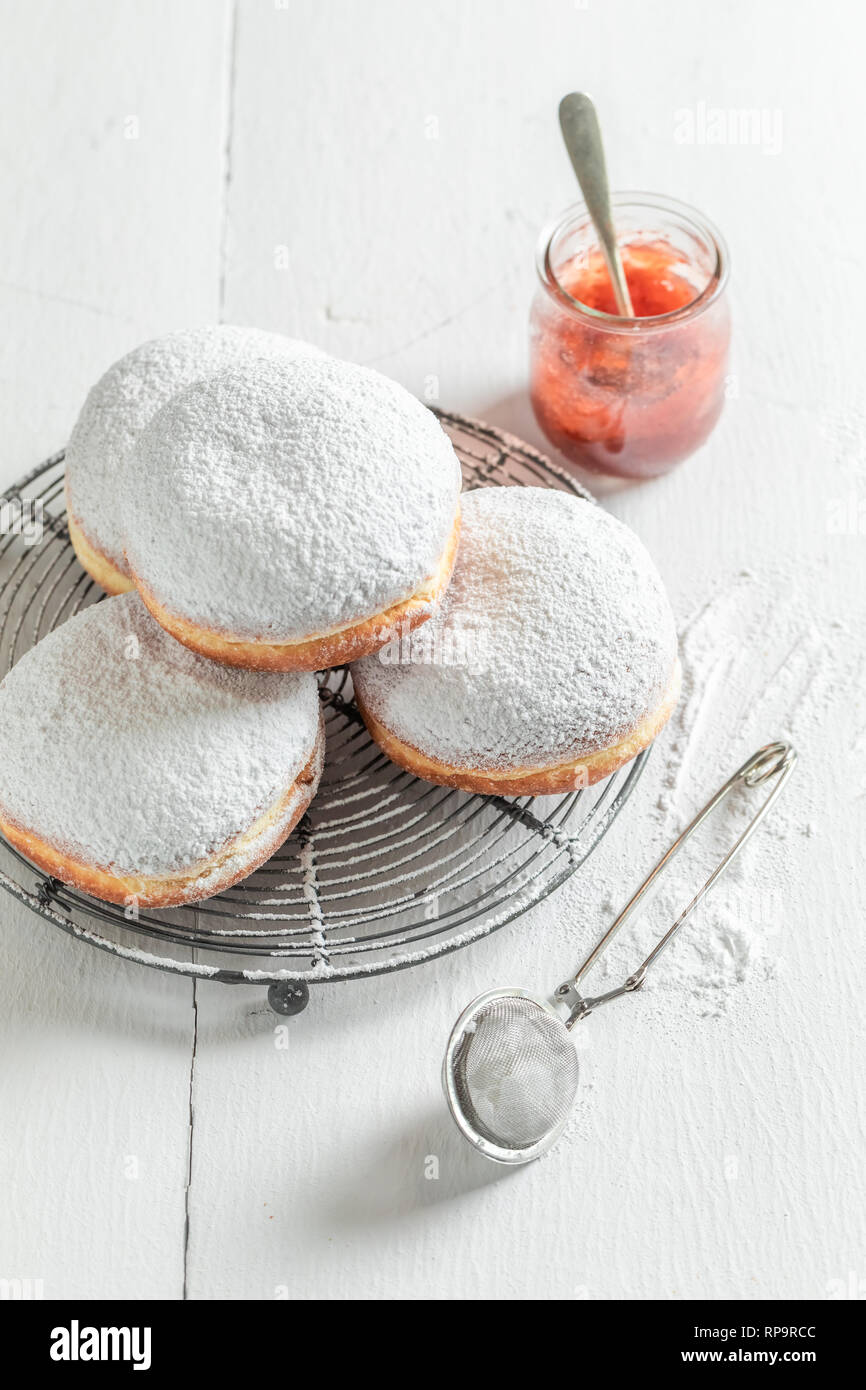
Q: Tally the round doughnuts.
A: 4